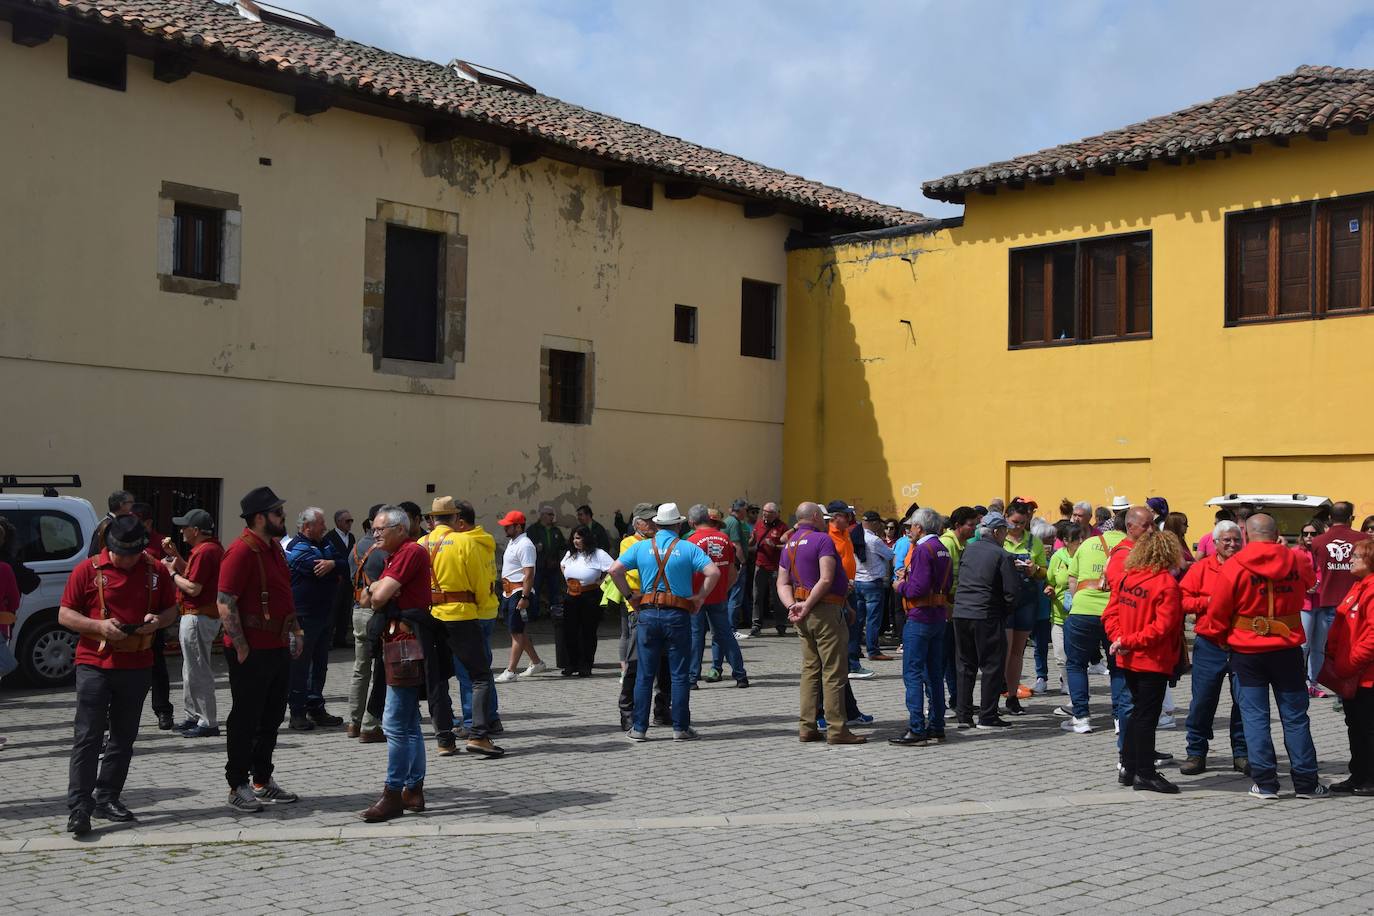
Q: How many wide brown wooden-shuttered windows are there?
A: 2